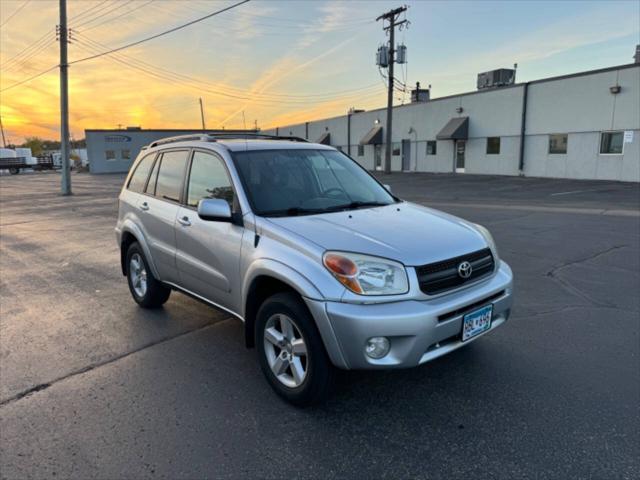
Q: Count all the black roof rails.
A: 2